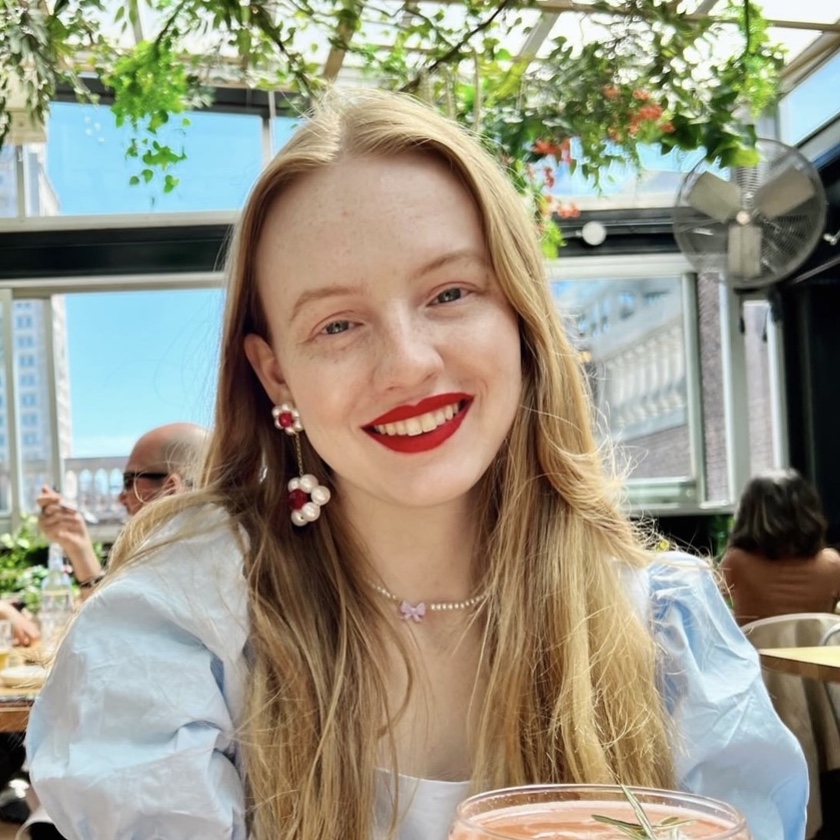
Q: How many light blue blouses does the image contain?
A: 1